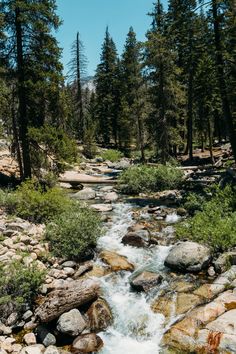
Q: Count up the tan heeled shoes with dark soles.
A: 0